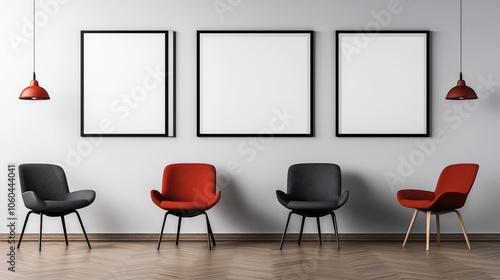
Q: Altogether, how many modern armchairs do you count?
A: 4